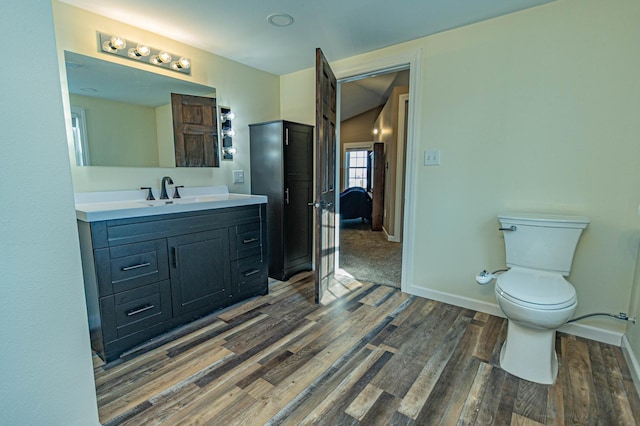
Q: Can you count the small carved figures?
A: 0